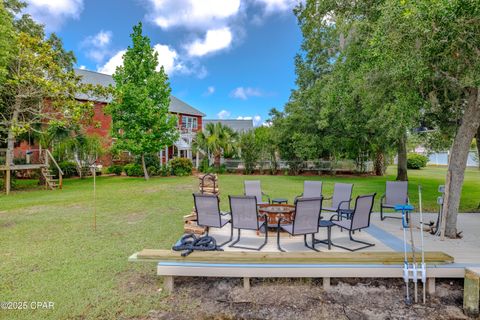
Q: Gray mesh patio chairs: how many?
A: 8